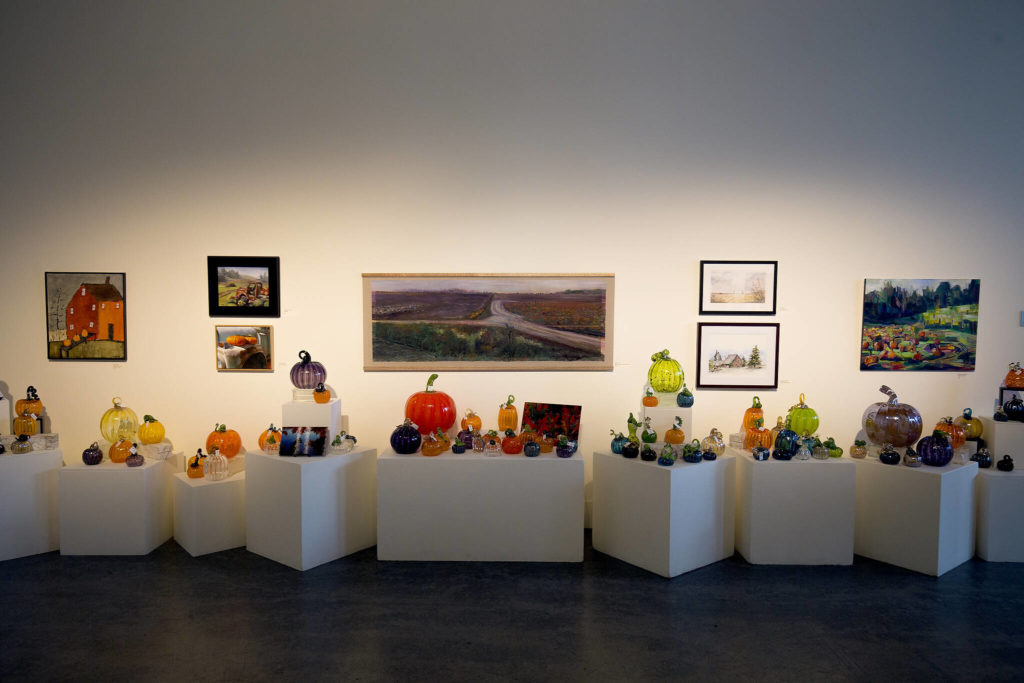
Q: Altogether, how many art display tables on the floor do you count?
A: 9